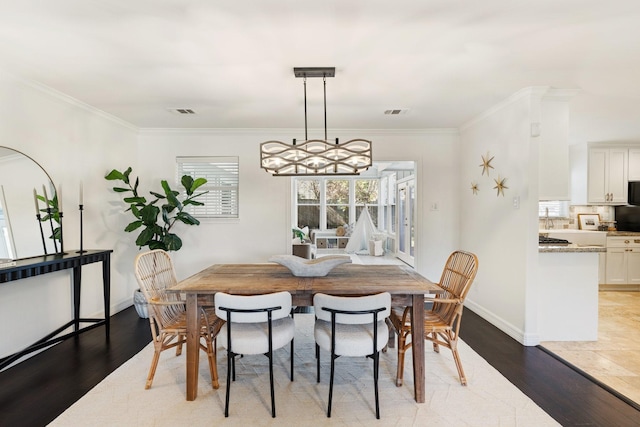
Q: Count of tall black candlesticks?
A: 2